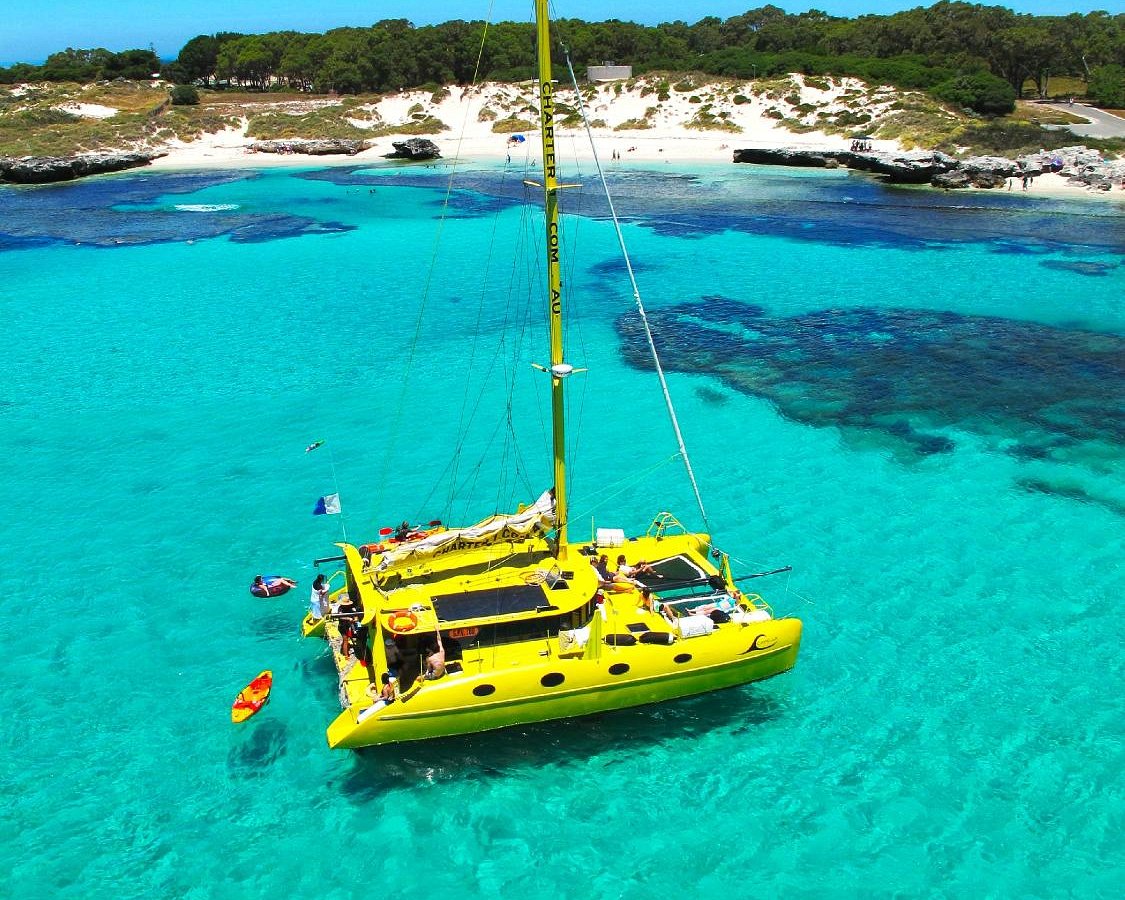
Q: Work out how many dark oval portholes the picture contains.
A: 4